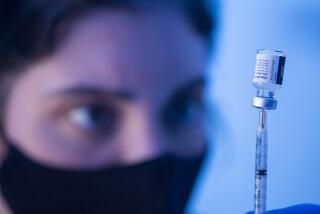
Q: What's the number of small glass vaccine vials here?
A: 1